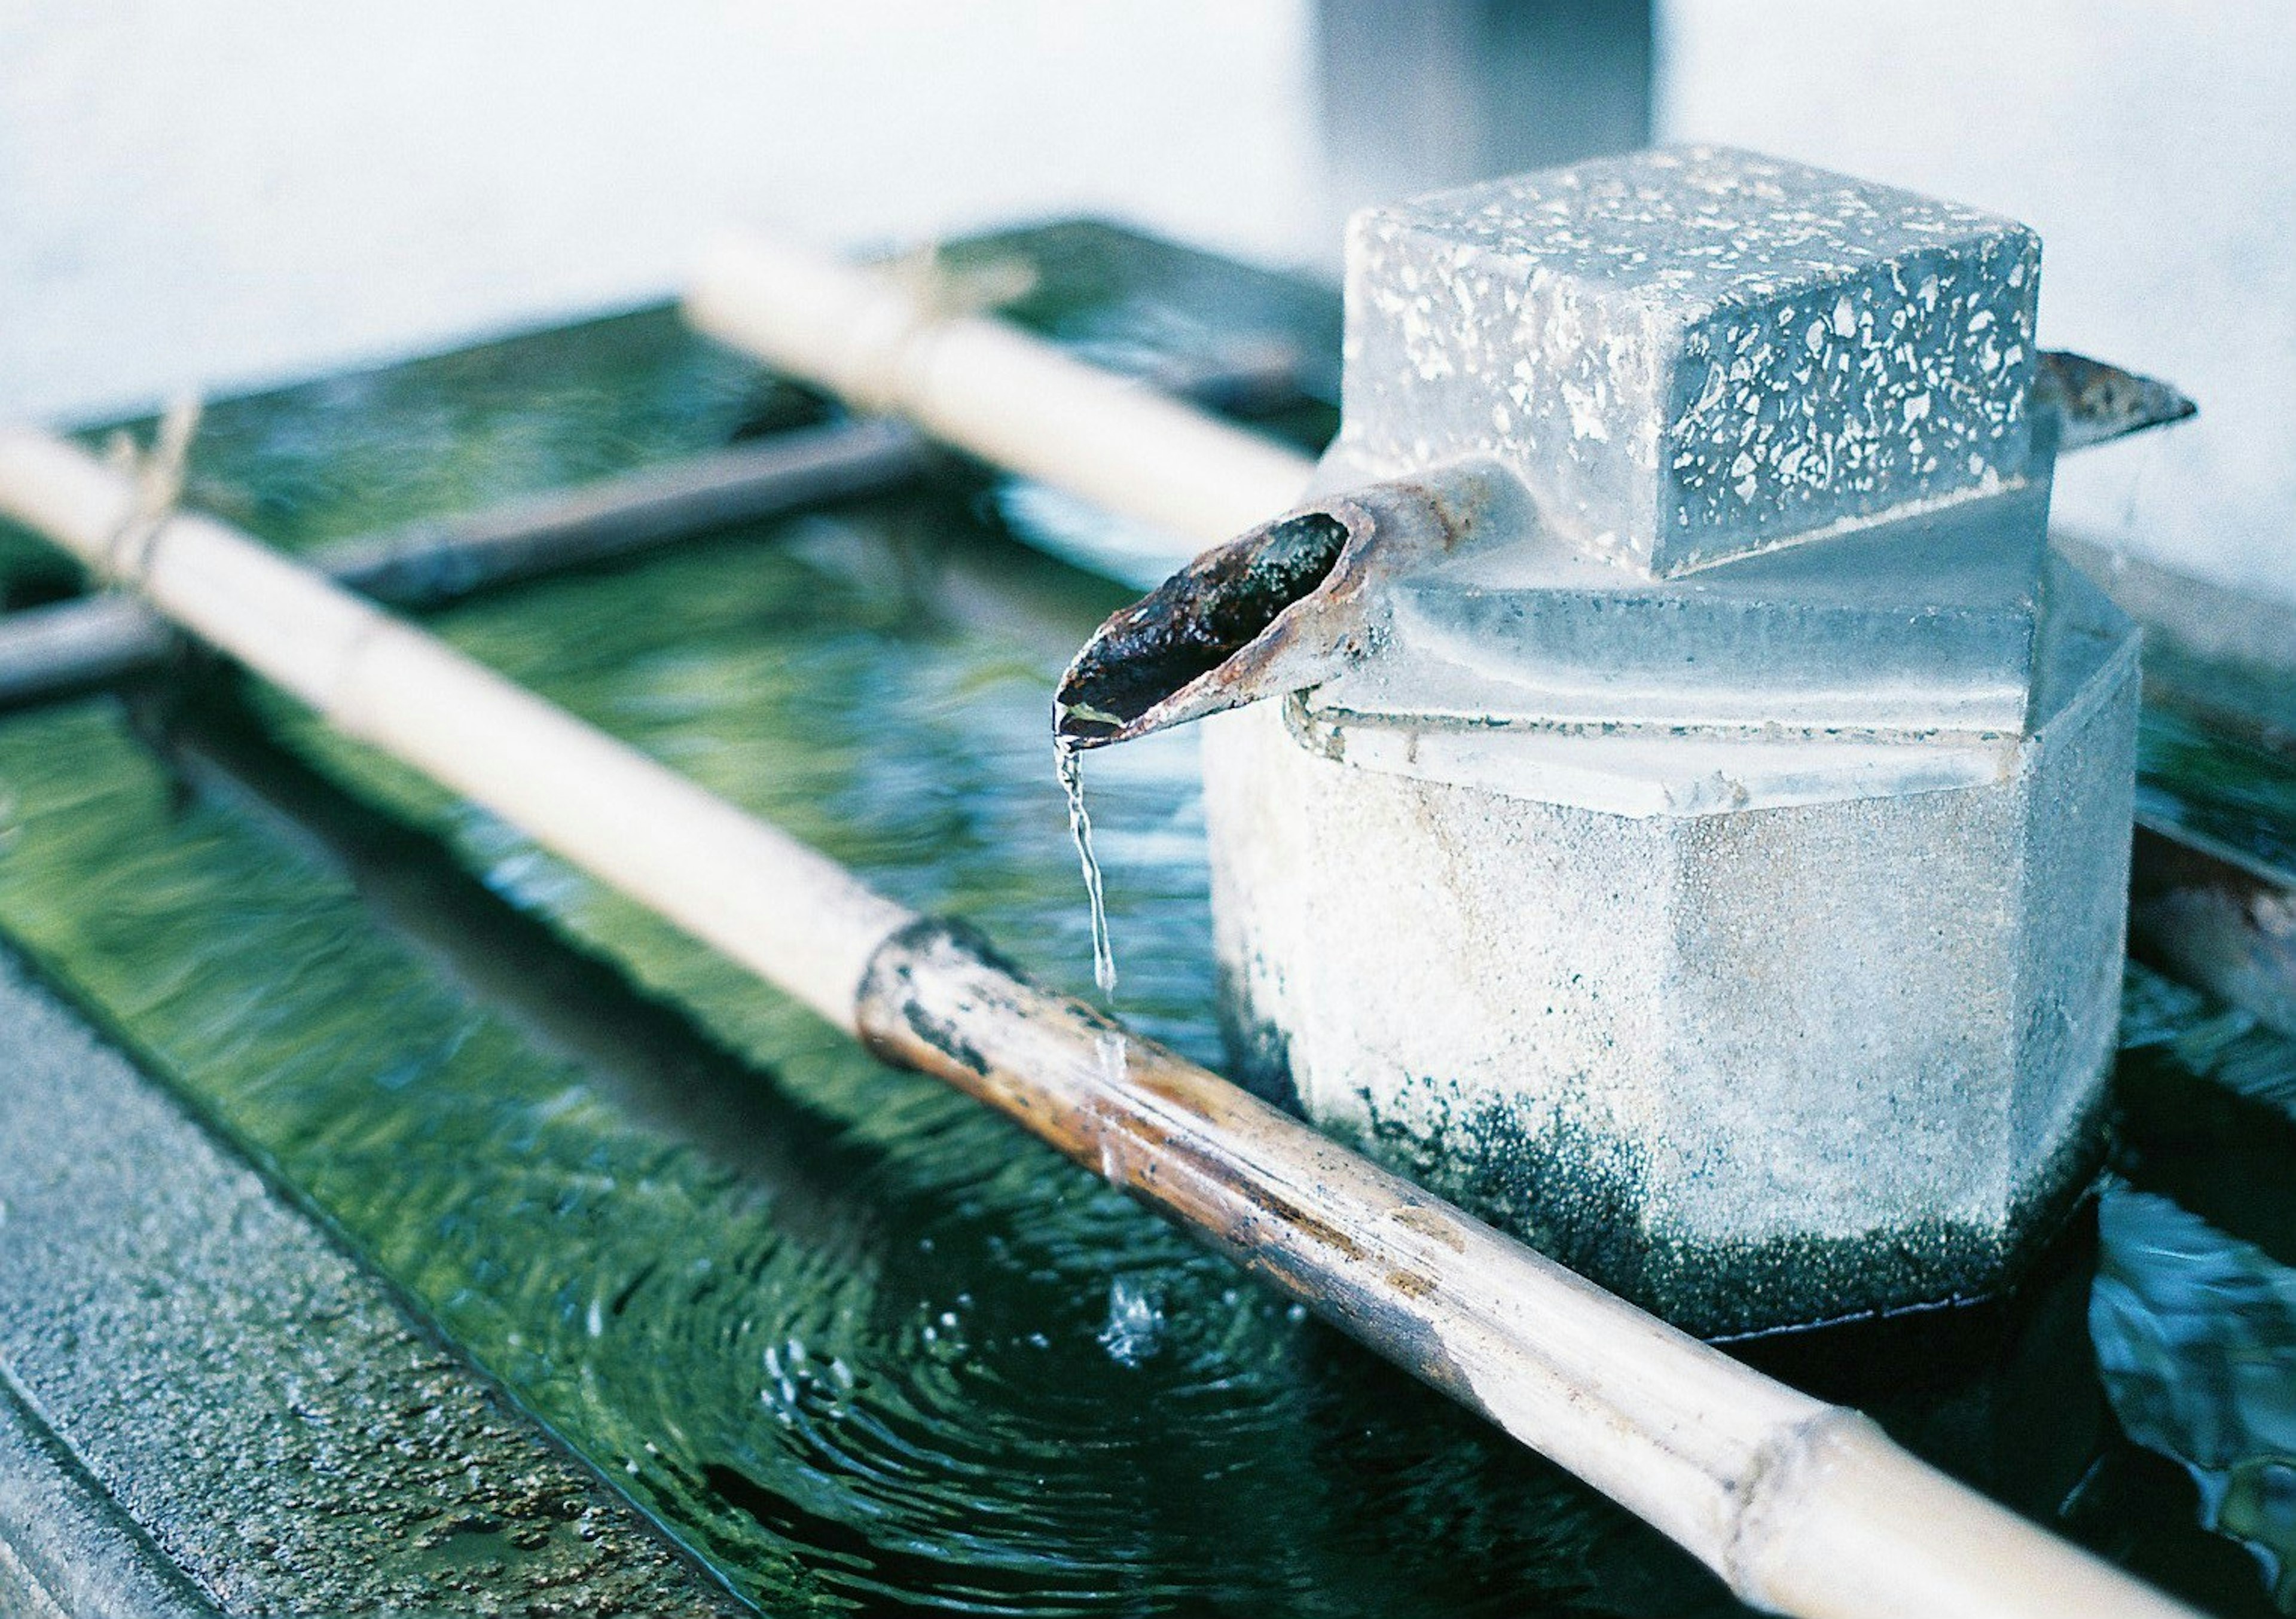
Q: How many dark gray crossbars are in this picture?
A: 1